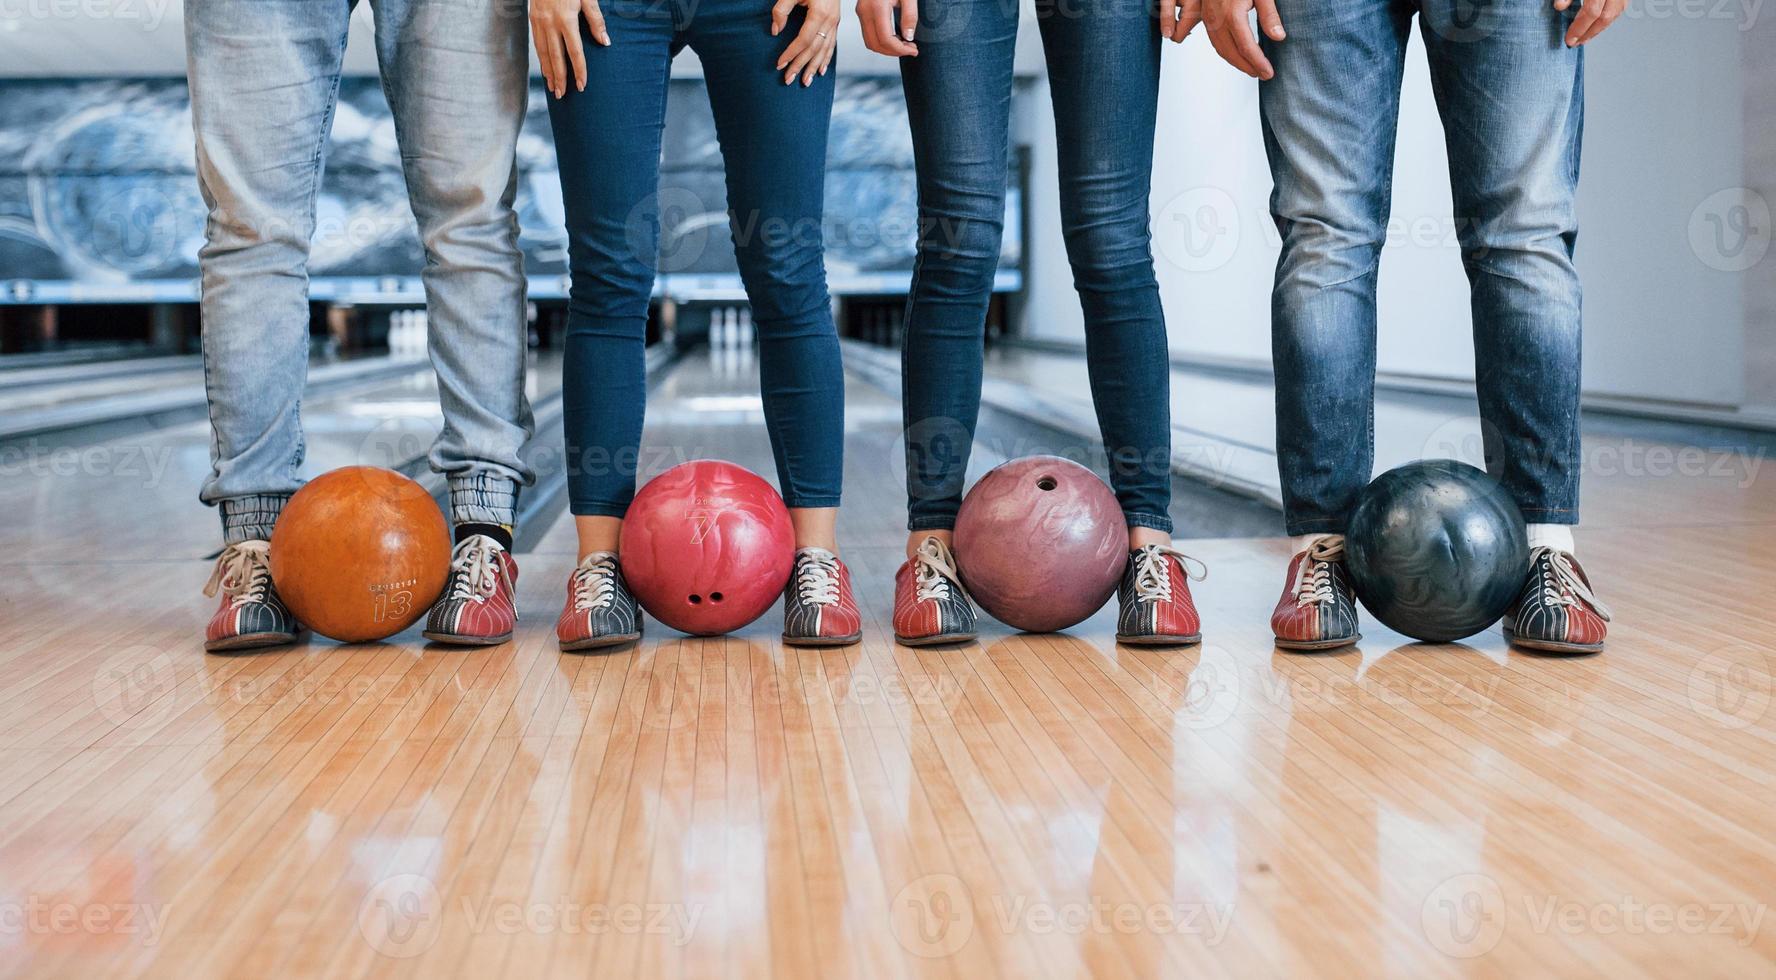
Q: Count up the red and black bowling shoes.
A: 8